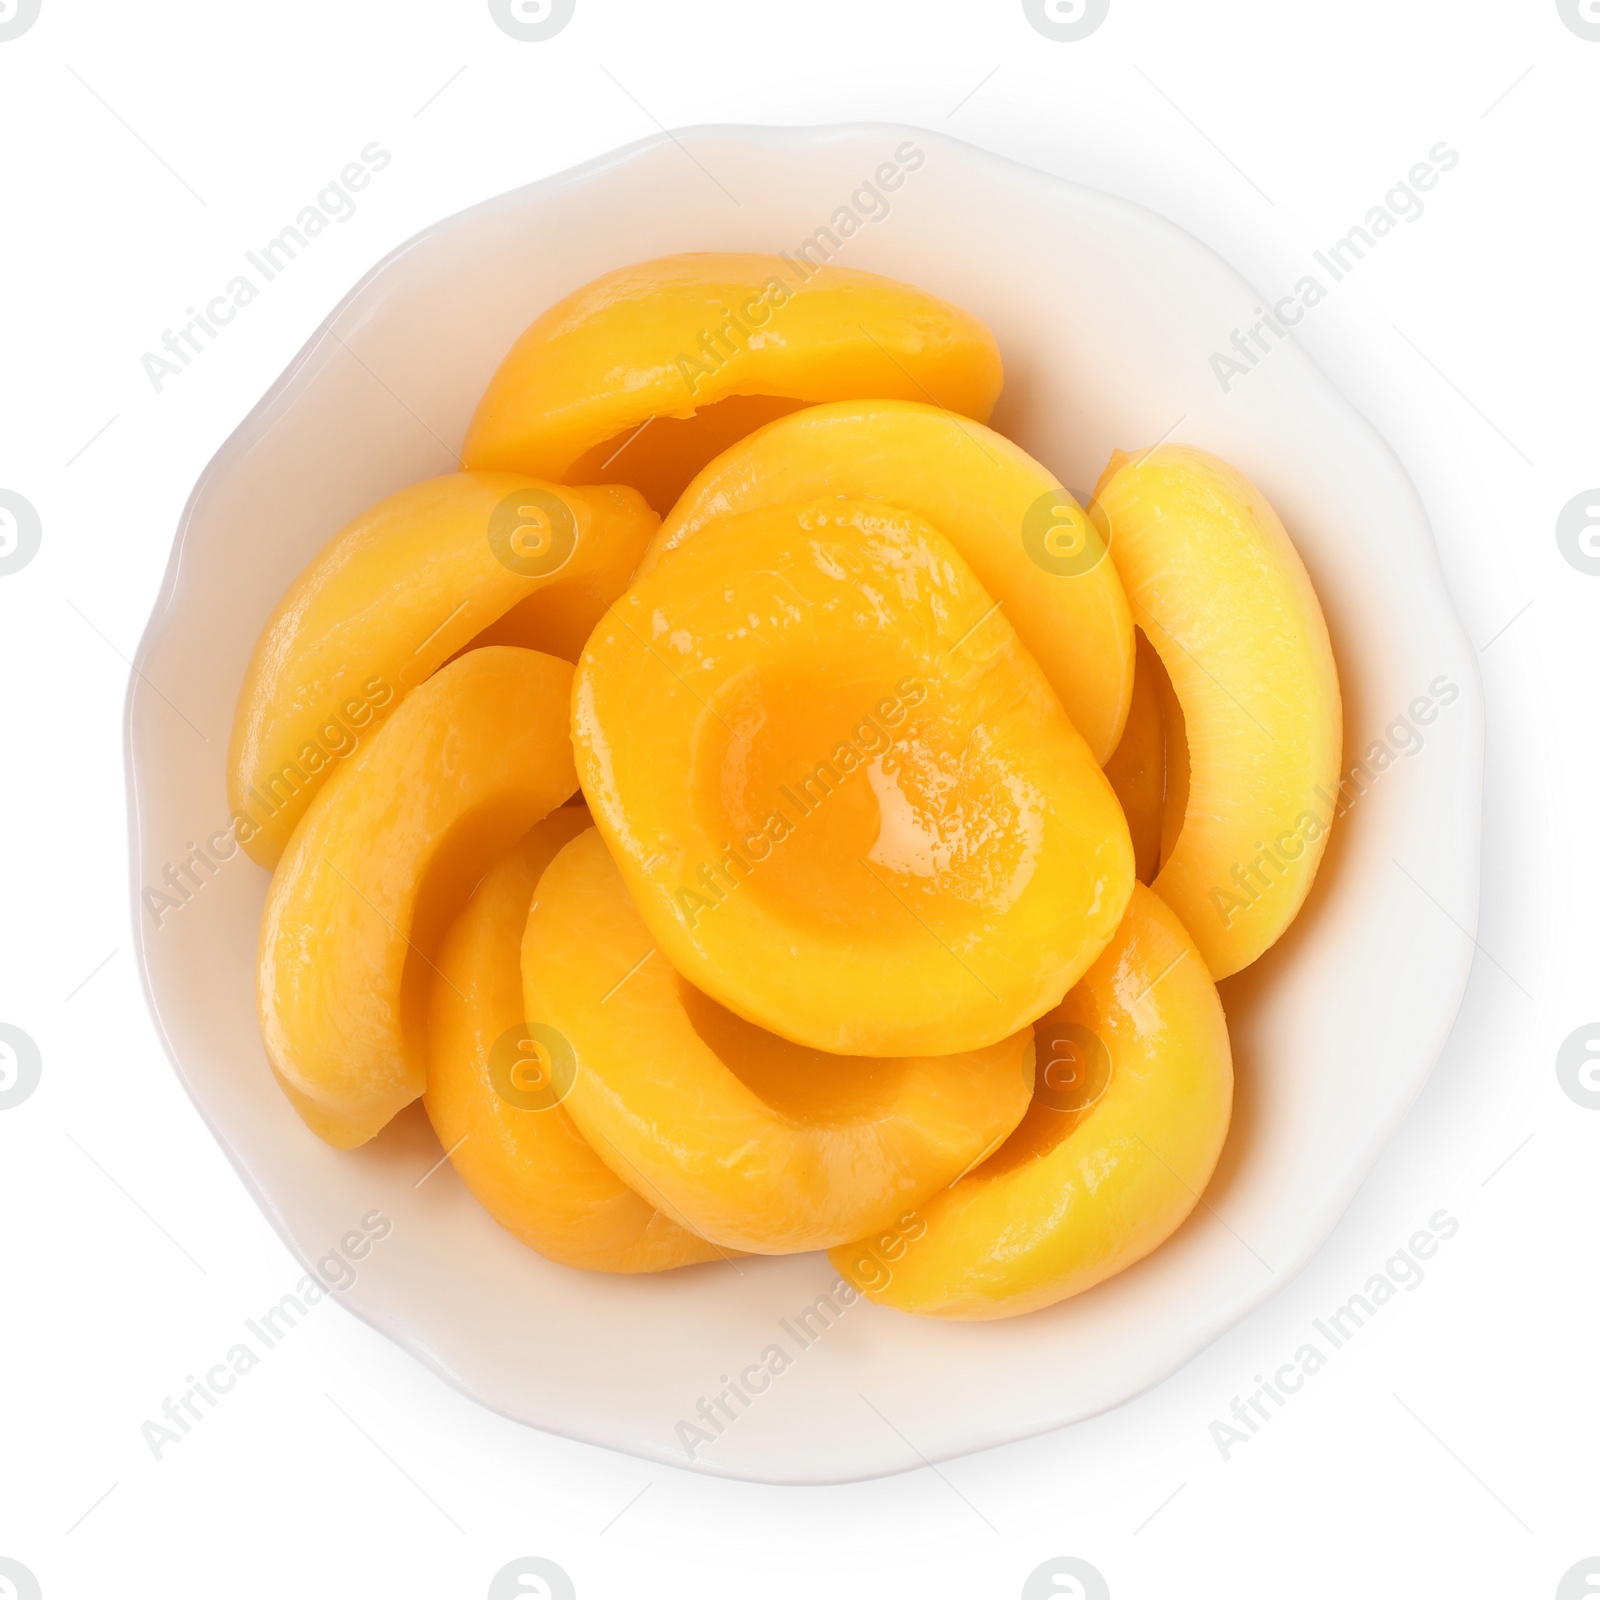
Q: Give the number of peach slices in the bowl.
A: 9